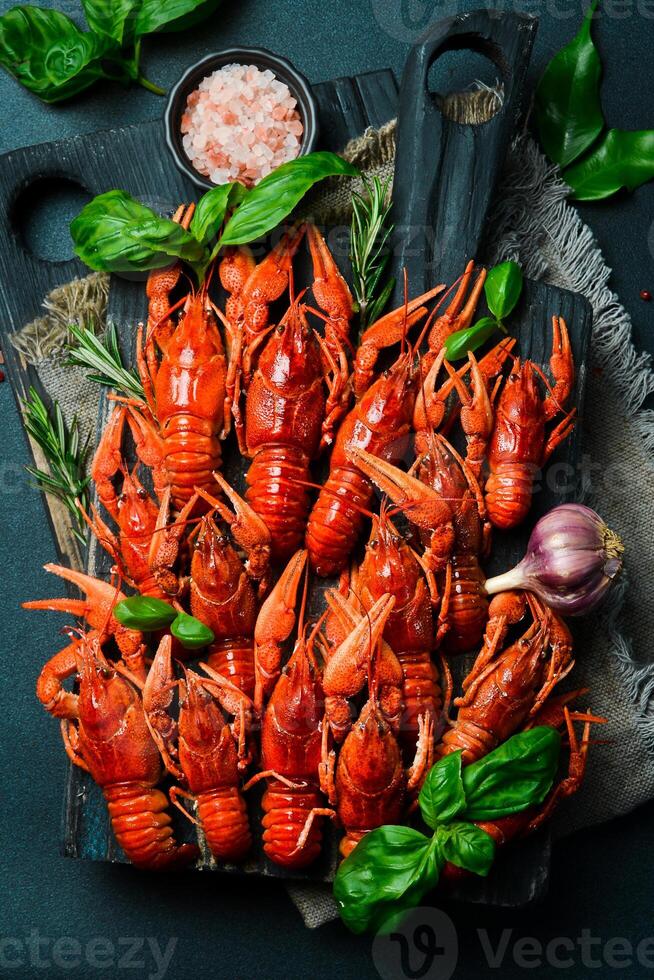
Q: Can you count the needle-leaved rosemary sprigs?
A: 3